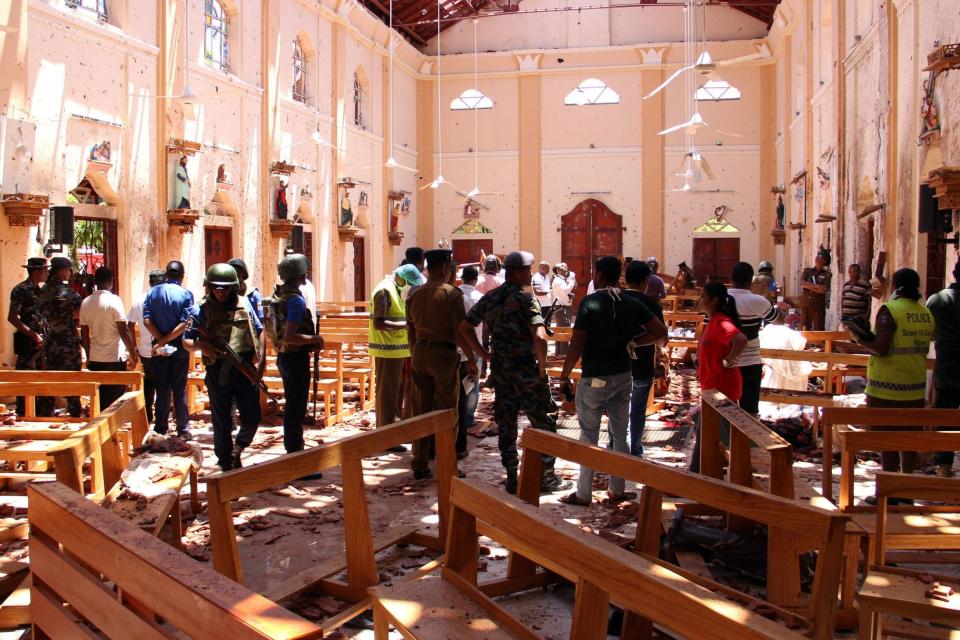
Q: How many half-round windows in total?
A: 3